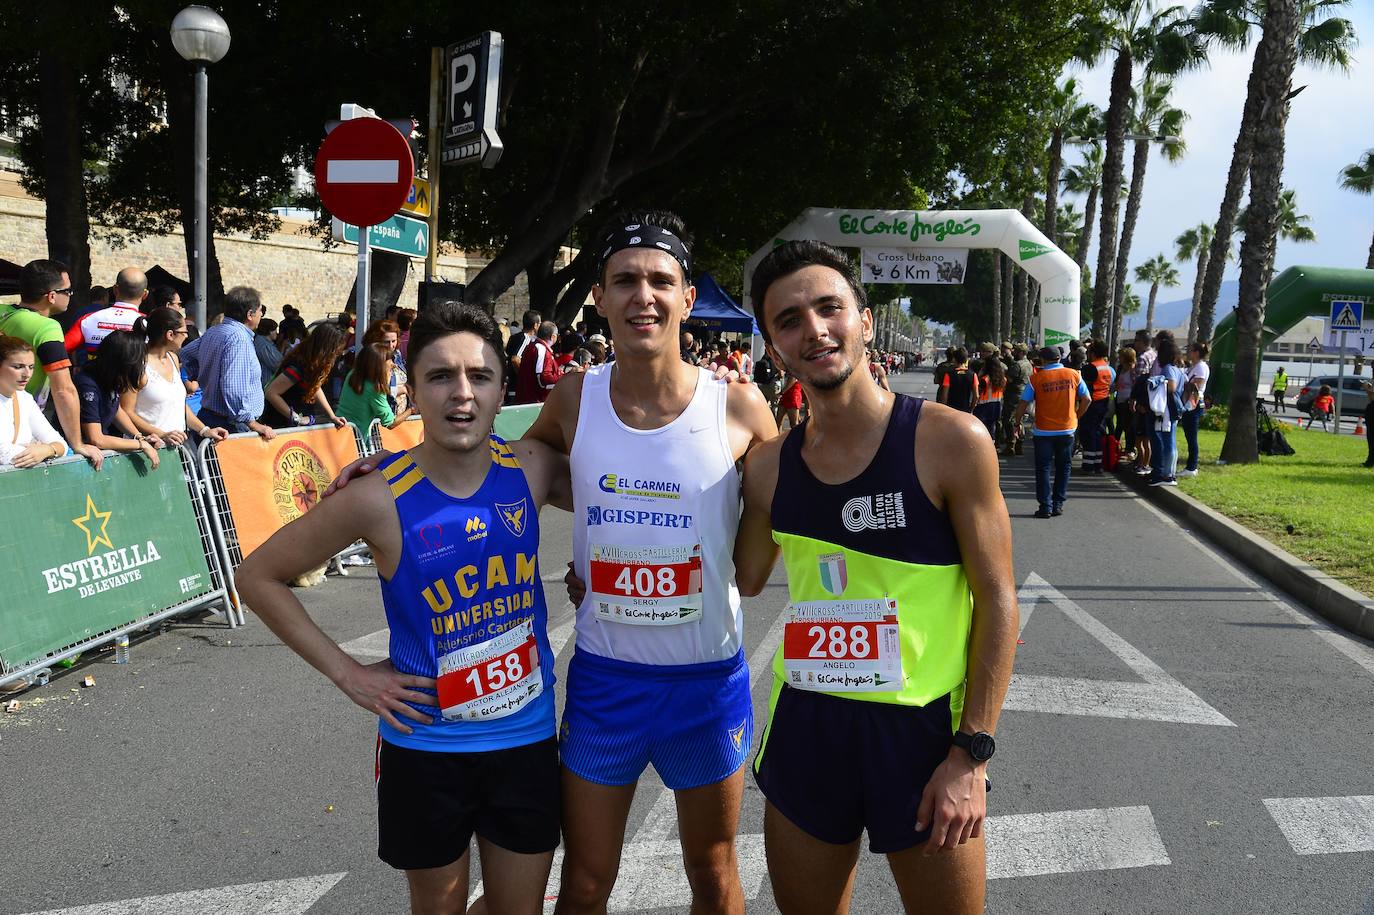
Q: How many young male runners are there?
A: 3